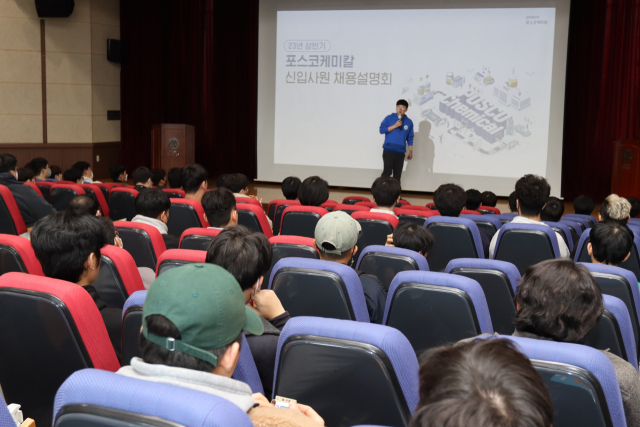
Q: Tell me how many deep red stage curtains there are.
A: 2